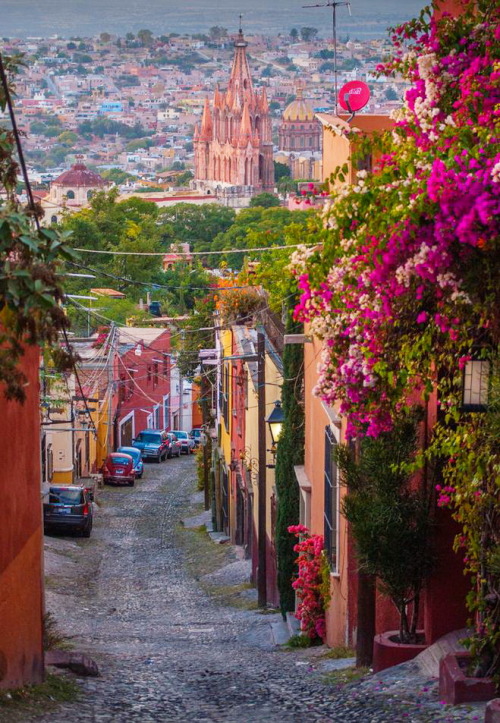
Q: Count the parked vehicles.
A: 7